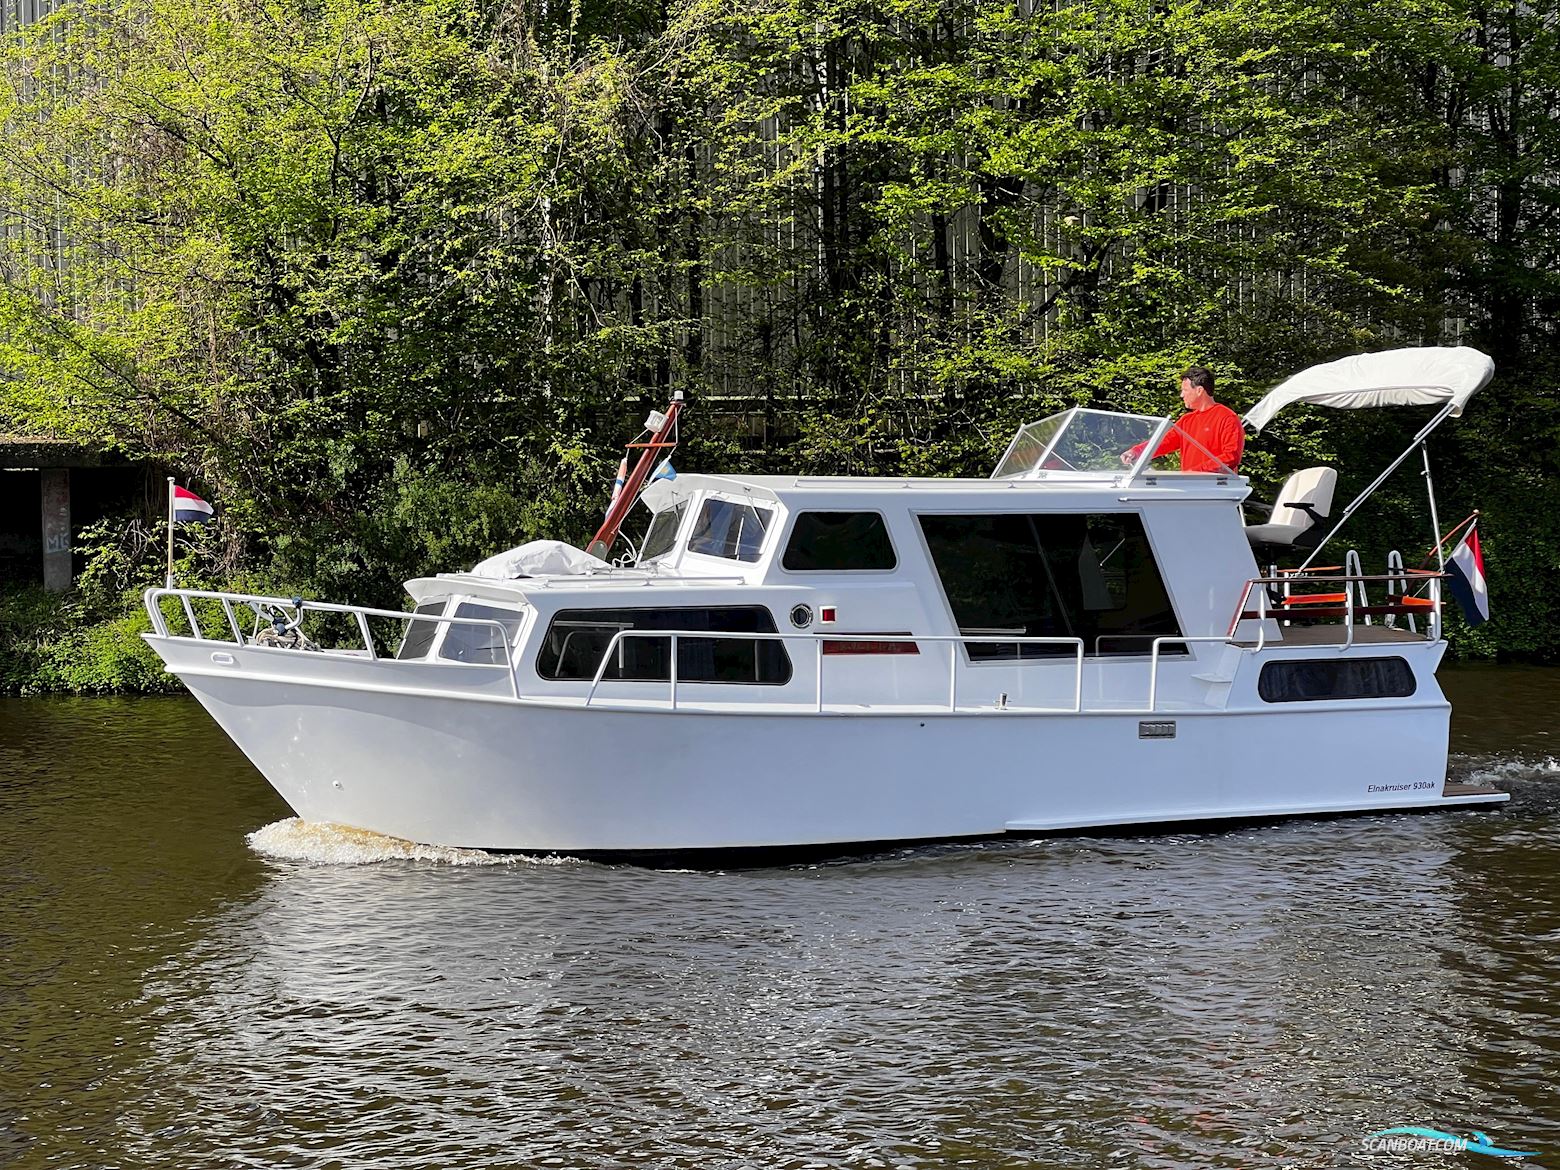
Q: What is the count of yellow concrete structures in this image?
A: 0